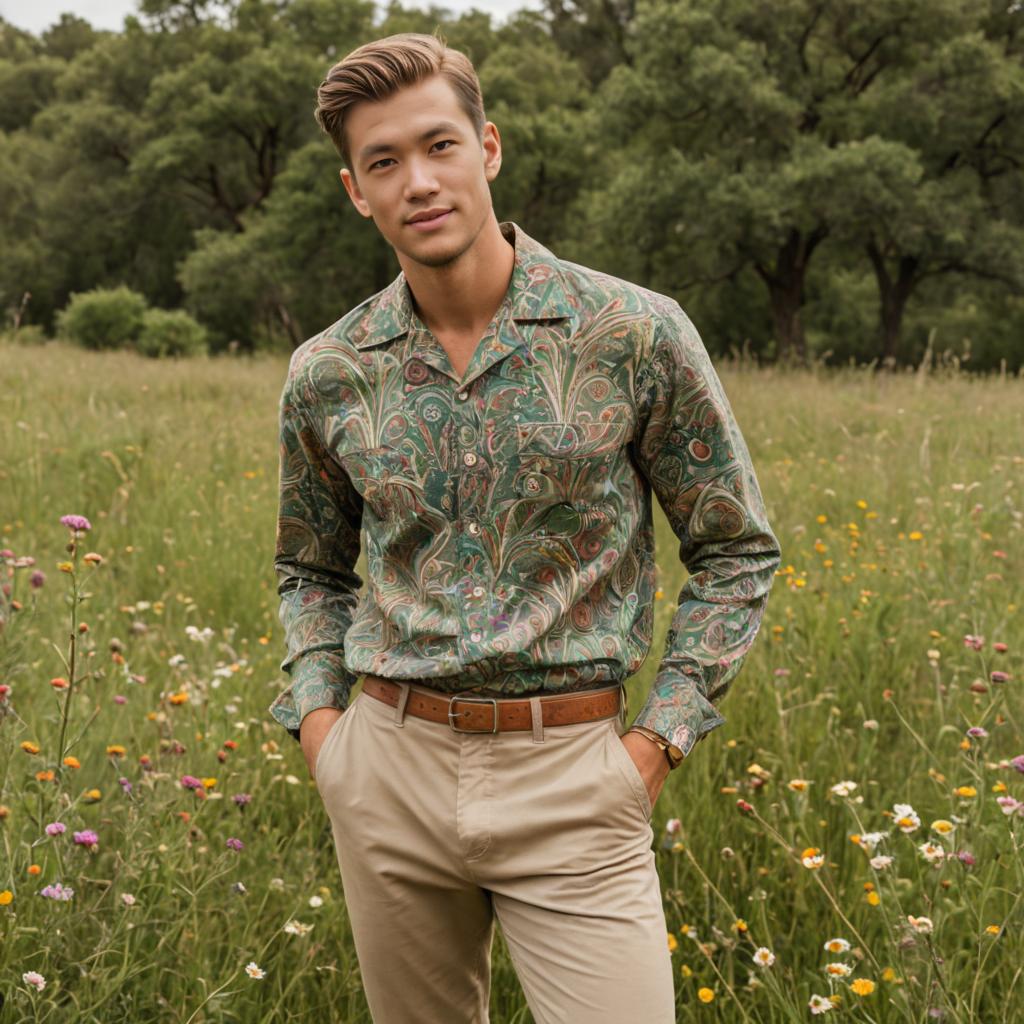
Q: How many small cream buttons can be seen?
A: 5